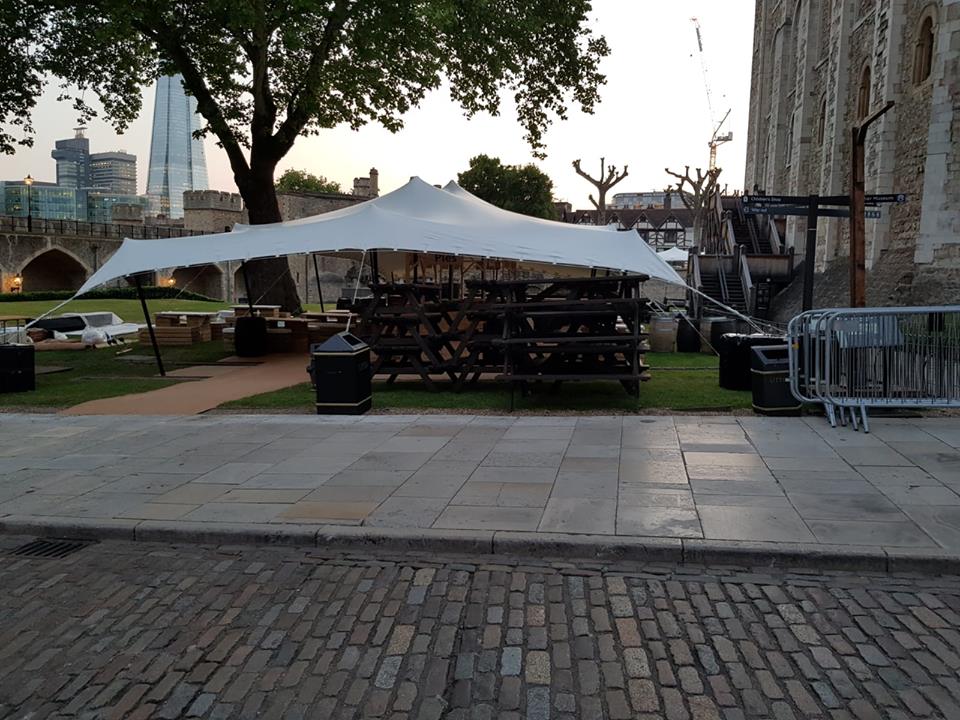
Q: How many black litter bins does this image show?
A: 2